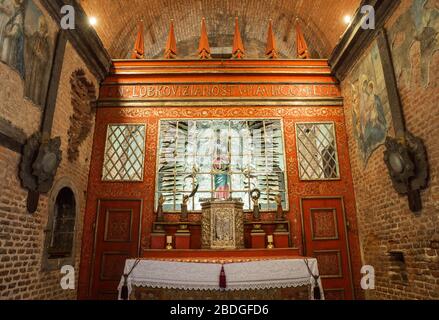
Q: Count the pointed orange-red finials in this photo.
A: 6